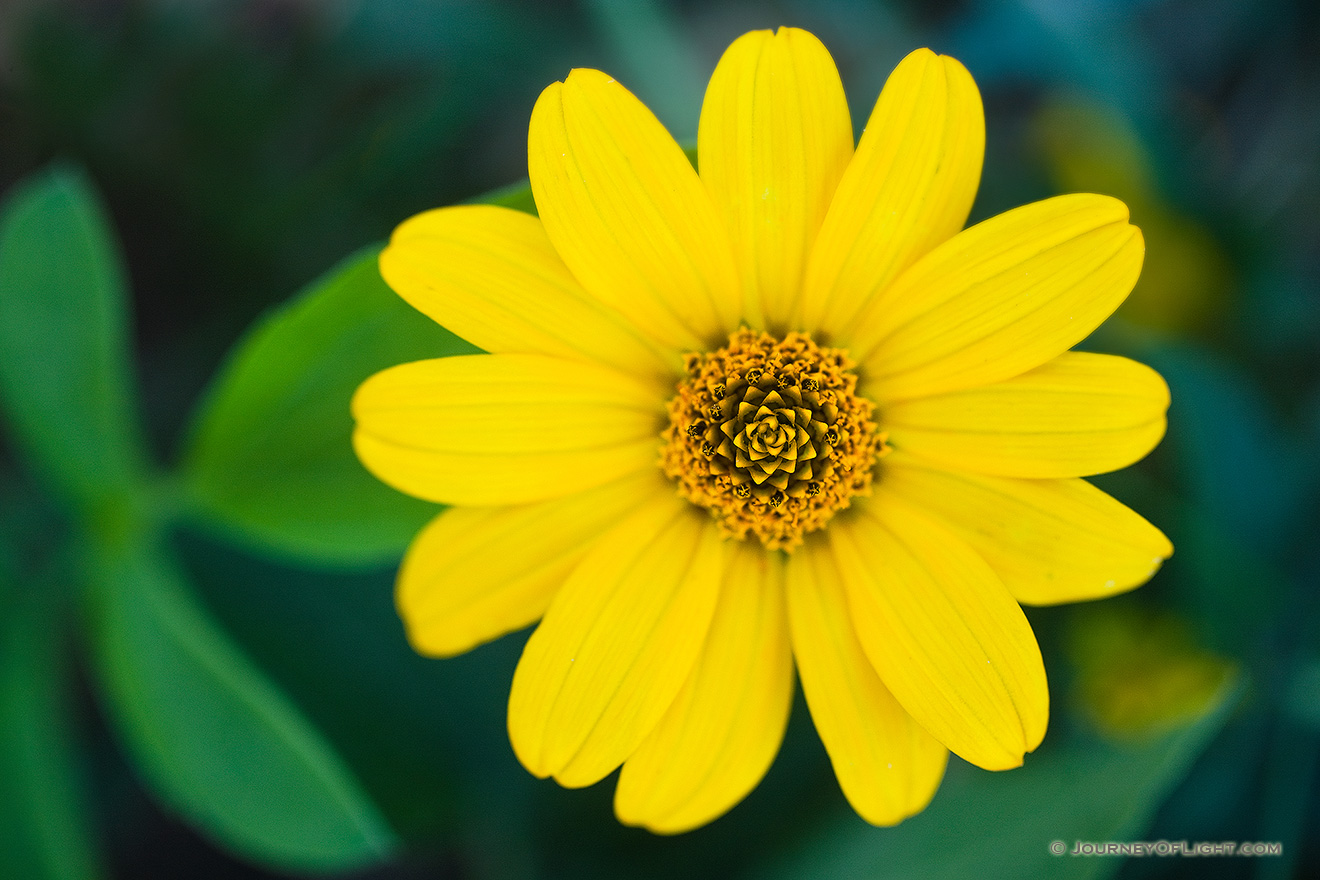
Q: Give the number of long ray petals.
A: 13